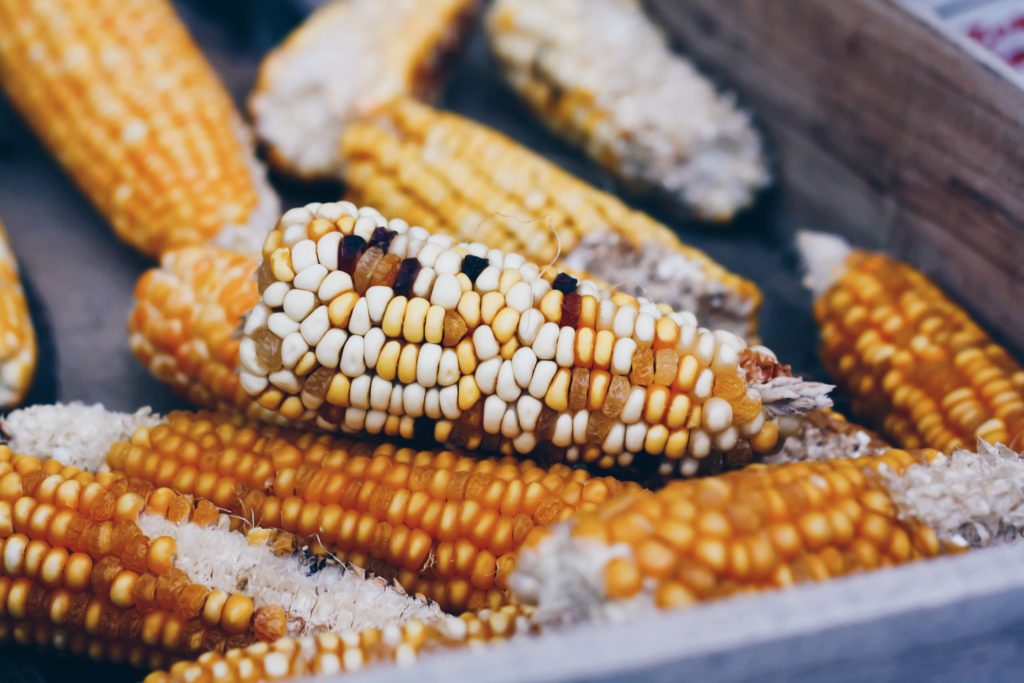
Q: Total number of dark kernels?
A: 6